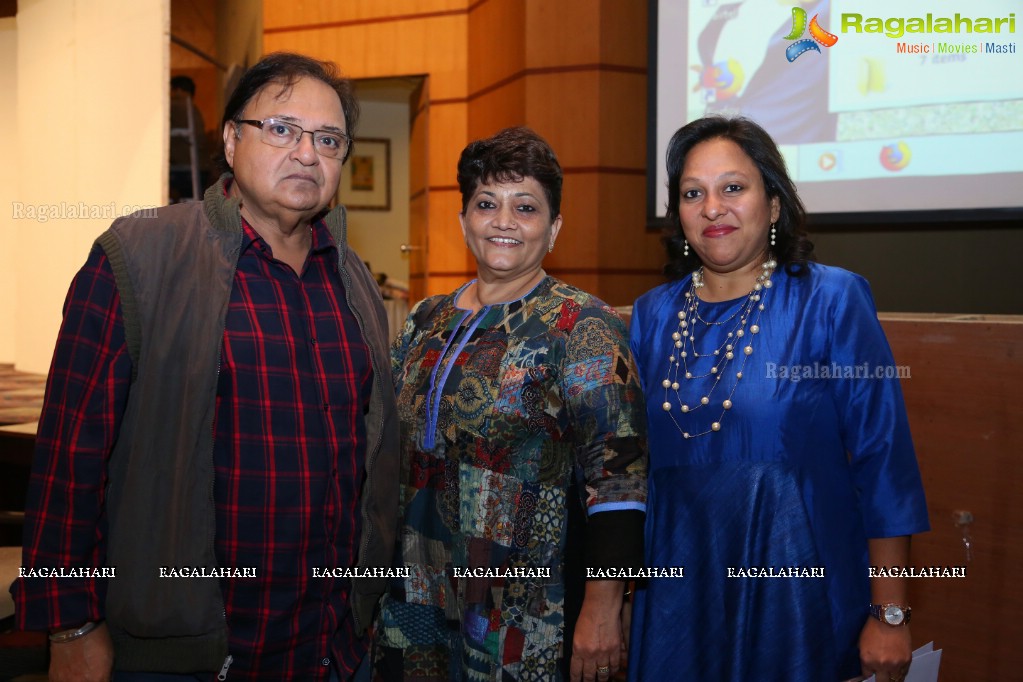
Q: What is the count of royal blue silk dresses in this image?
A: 1